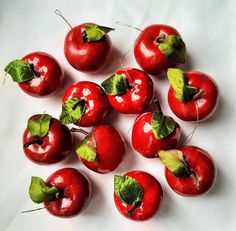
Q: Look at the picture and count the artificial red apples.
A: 12